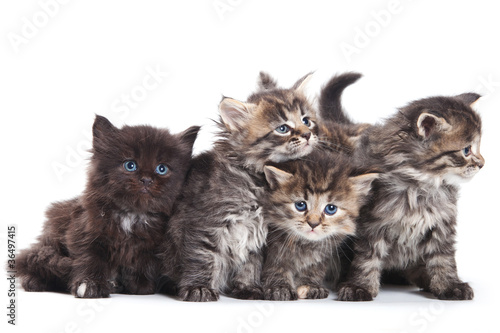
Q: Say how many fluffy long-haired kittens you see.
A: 4